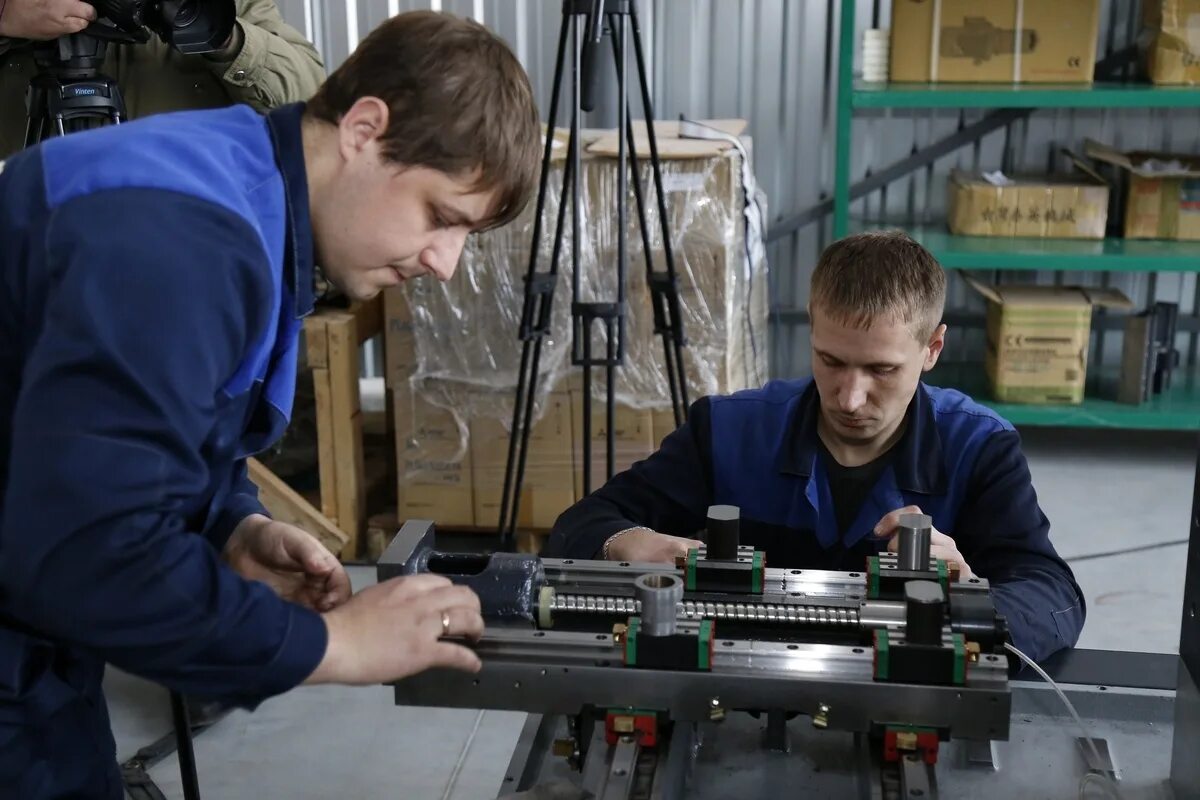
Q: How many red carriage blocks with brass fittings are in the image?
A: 2